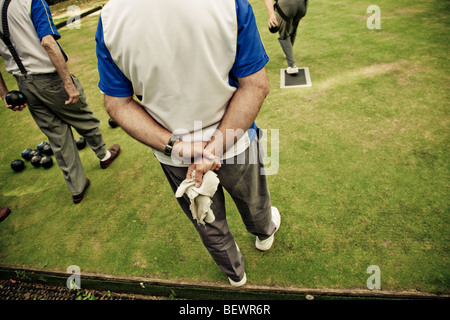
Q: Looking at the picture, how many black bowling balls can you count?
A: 11